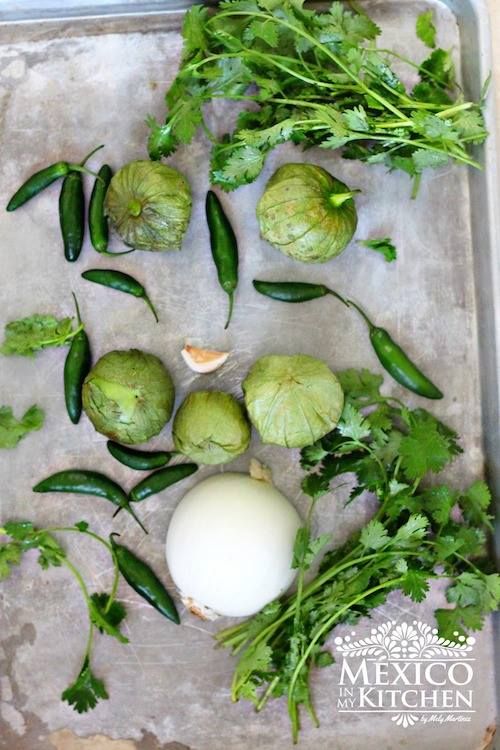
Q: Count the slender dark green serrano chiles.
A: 12